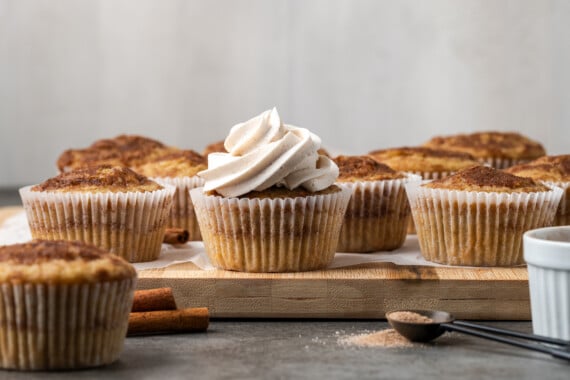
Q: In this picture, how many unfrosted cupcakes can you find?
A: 10